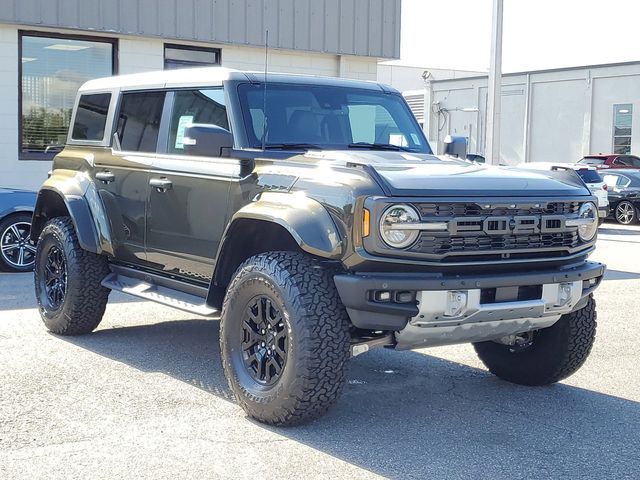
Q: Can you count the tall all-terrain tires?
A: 3